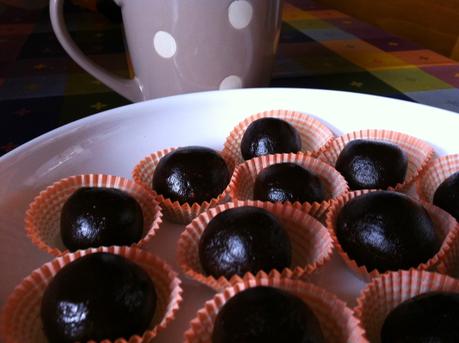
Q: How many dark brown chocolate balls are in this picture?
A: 11